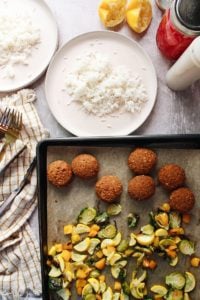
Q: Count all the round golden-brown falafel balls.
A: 7